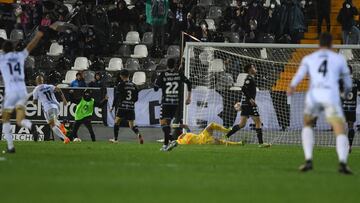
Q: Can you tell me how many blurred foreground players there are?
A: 2